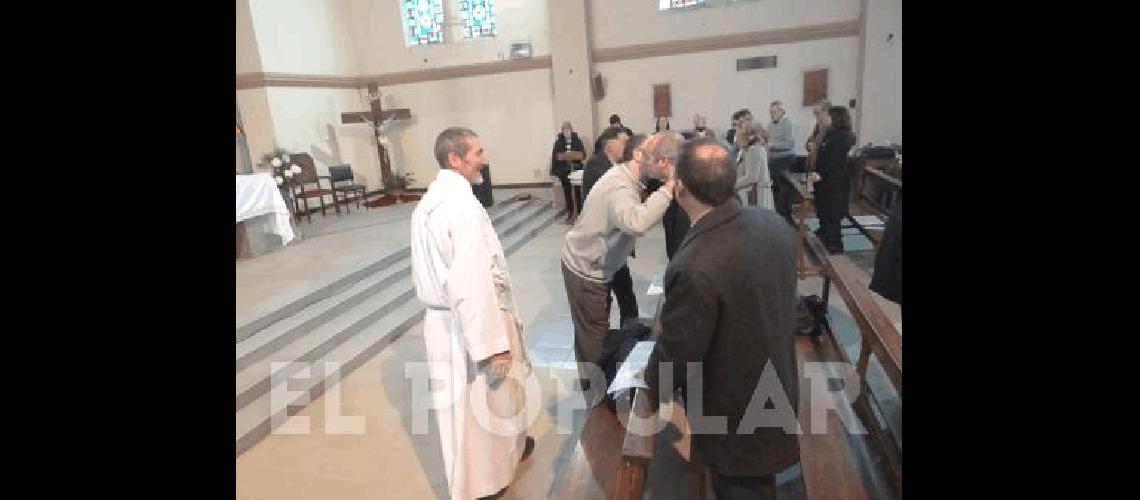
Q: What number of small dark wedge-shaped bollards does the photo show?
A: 0